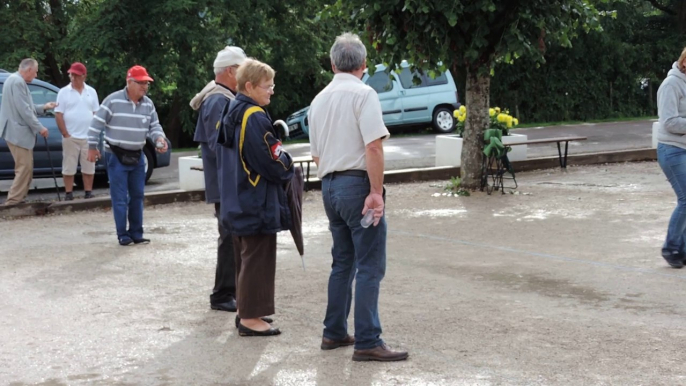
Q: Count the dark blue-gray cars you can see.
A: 1